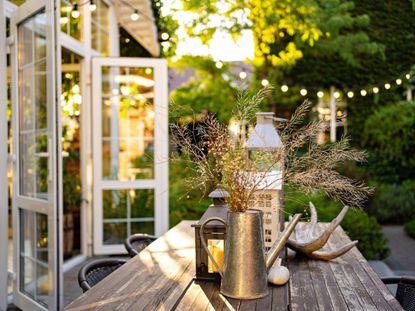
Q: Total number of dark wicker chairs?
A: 3